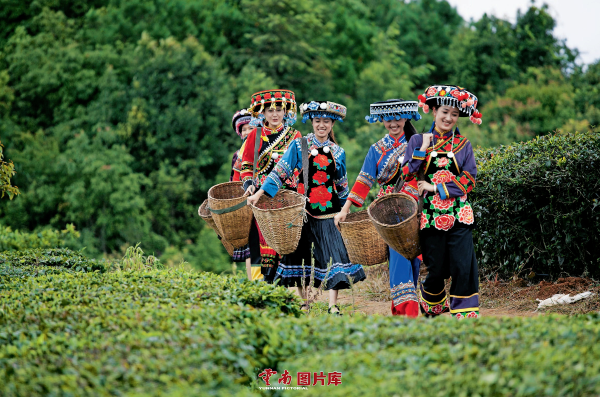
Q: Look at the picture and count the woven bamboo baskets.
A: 5